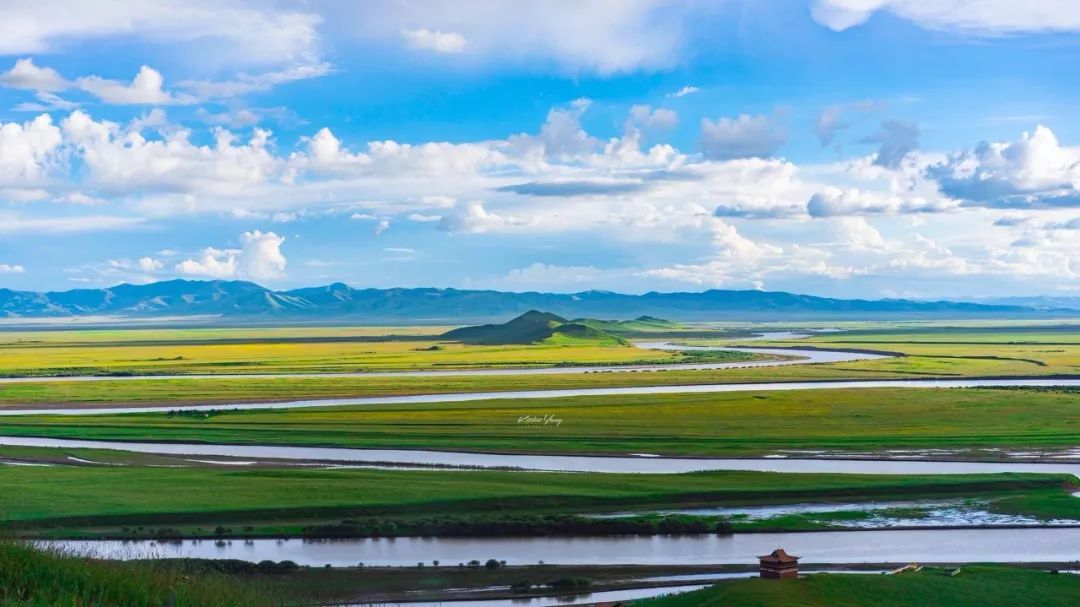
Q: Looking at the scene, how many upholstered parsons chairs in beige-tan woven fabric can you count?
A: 0